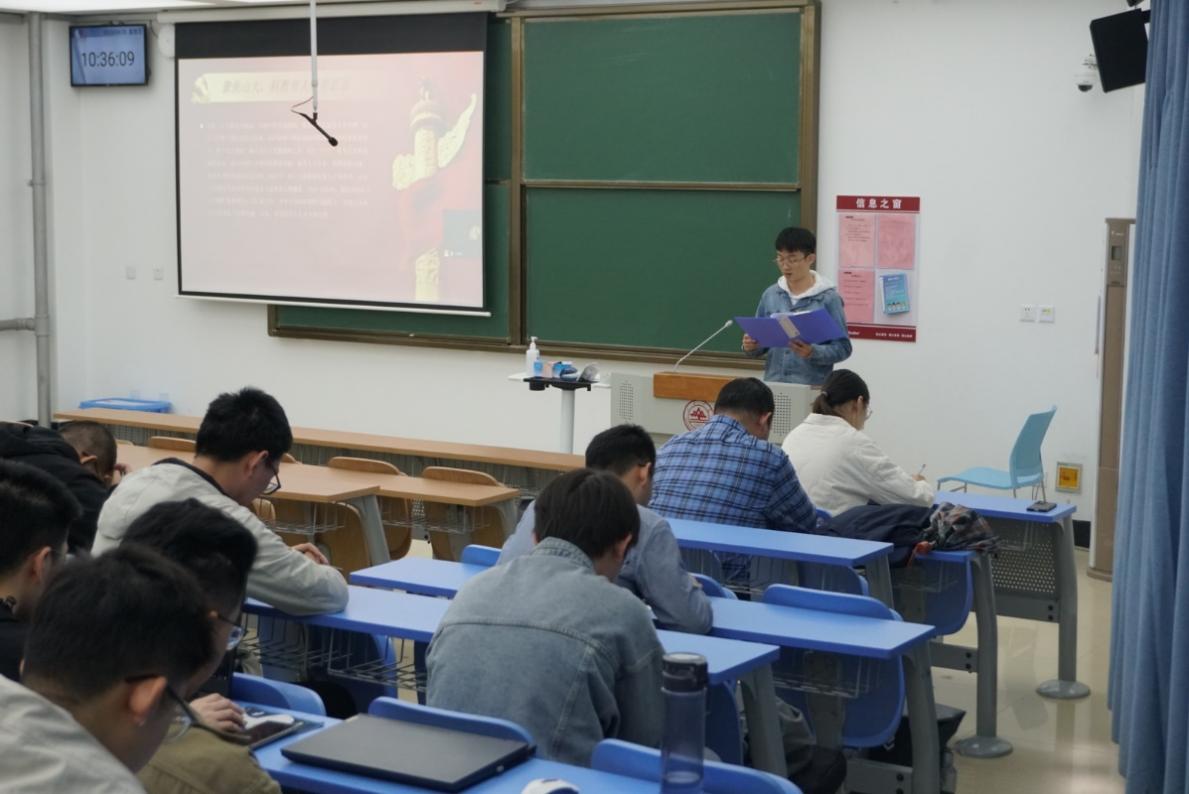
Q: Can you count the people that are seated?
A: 9